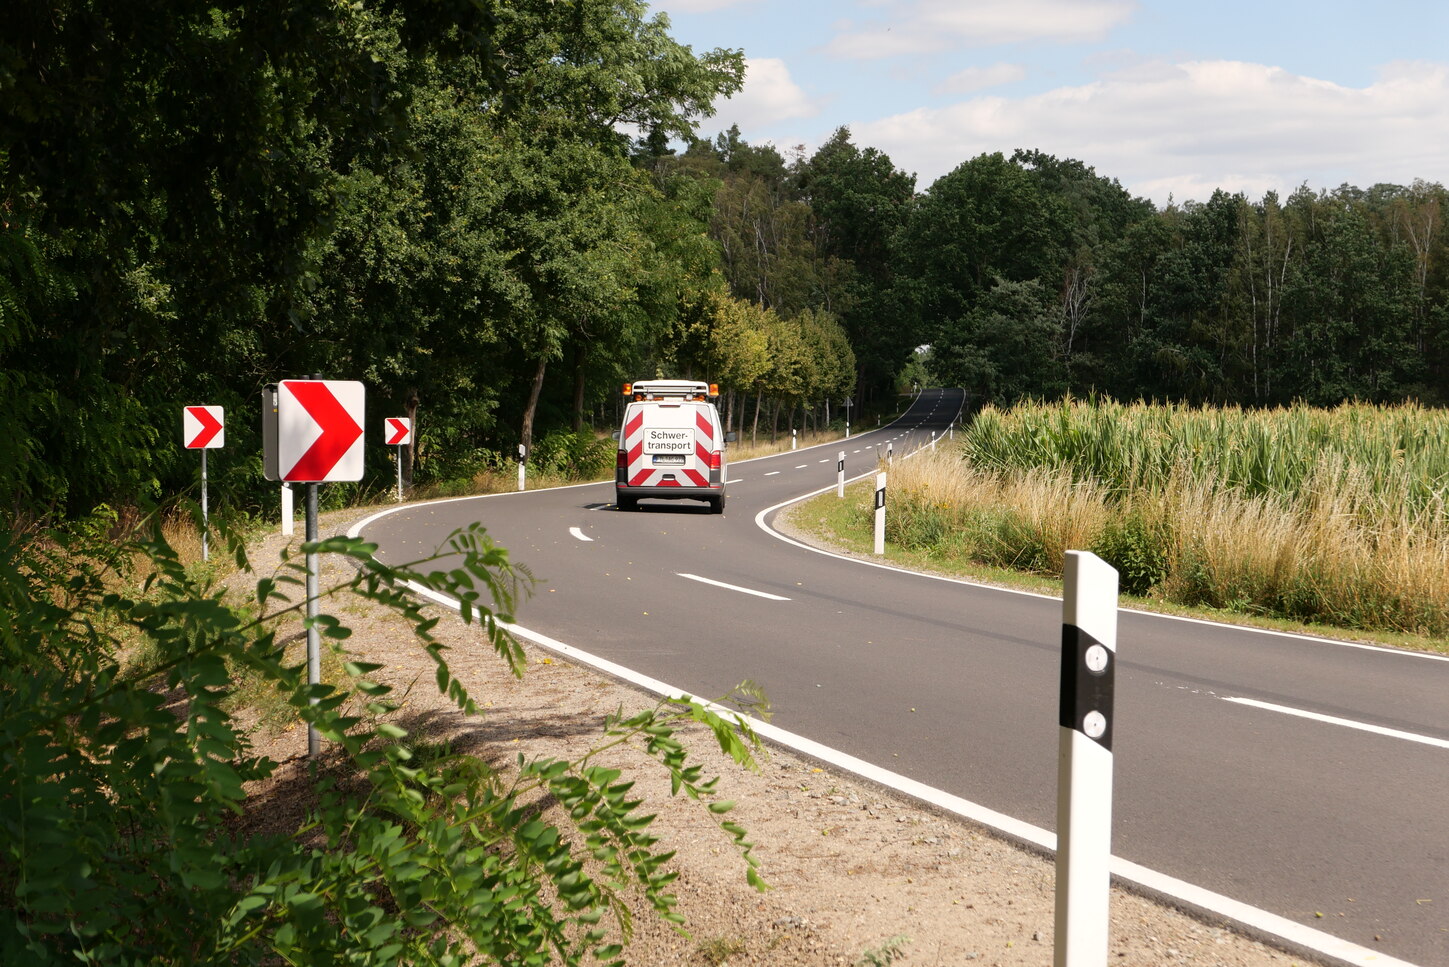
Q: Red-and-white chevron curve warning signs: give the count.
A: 3